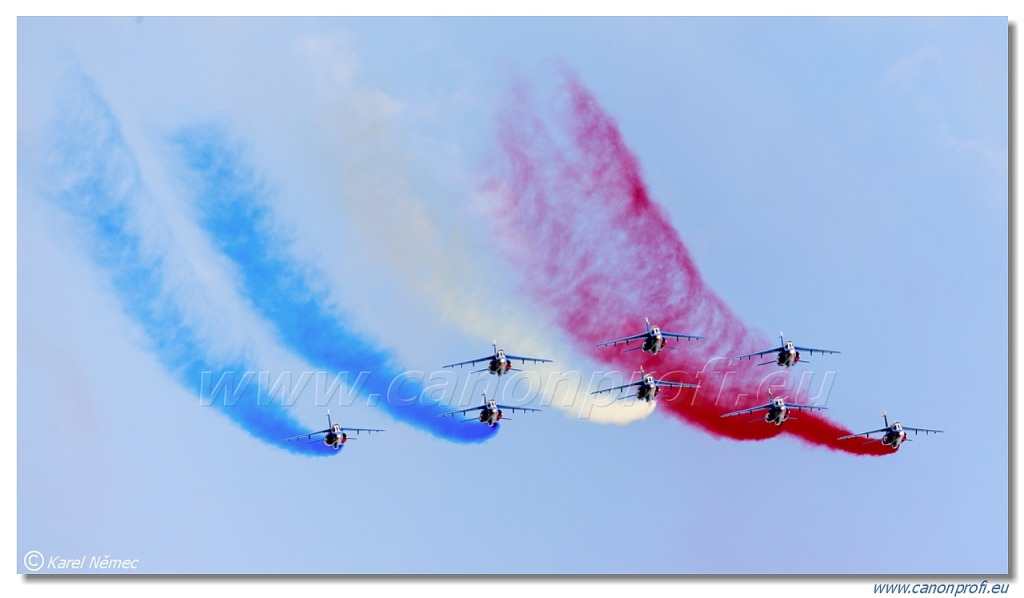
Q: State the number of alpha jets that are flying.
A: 8